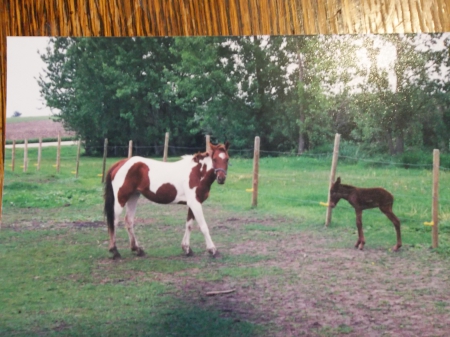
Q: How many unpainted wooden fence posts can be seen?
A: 12